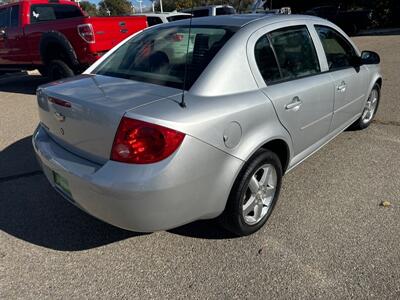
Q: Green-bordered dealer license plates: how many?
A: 1